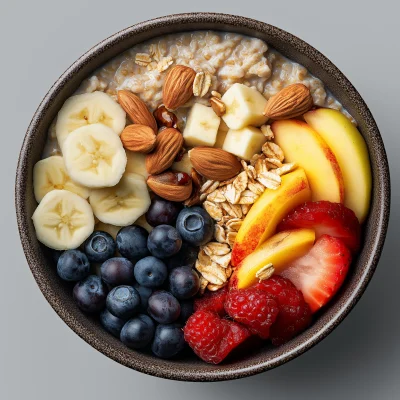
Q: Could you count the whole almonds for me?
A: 7